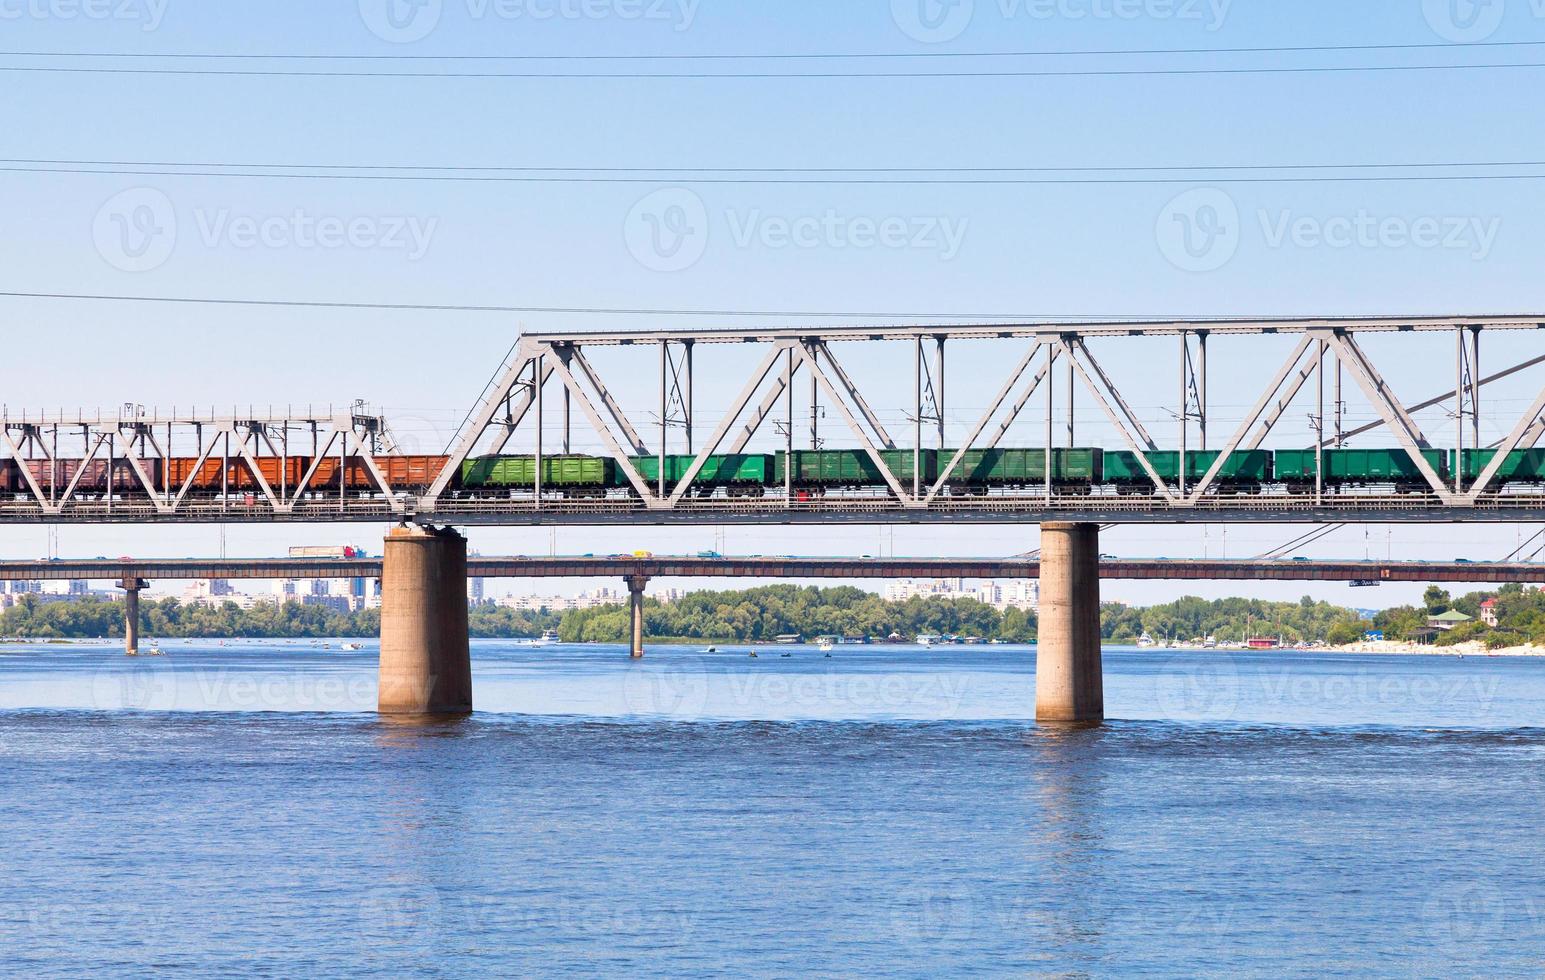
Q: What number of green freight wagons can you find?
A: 7